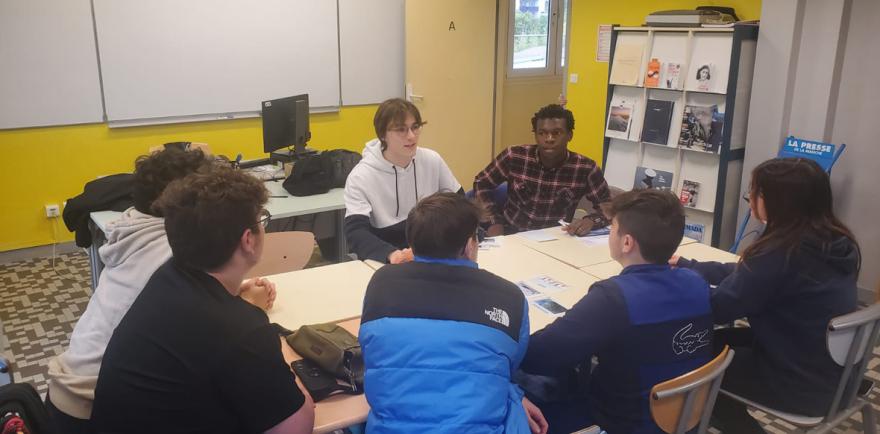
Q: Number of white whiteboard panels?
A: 3